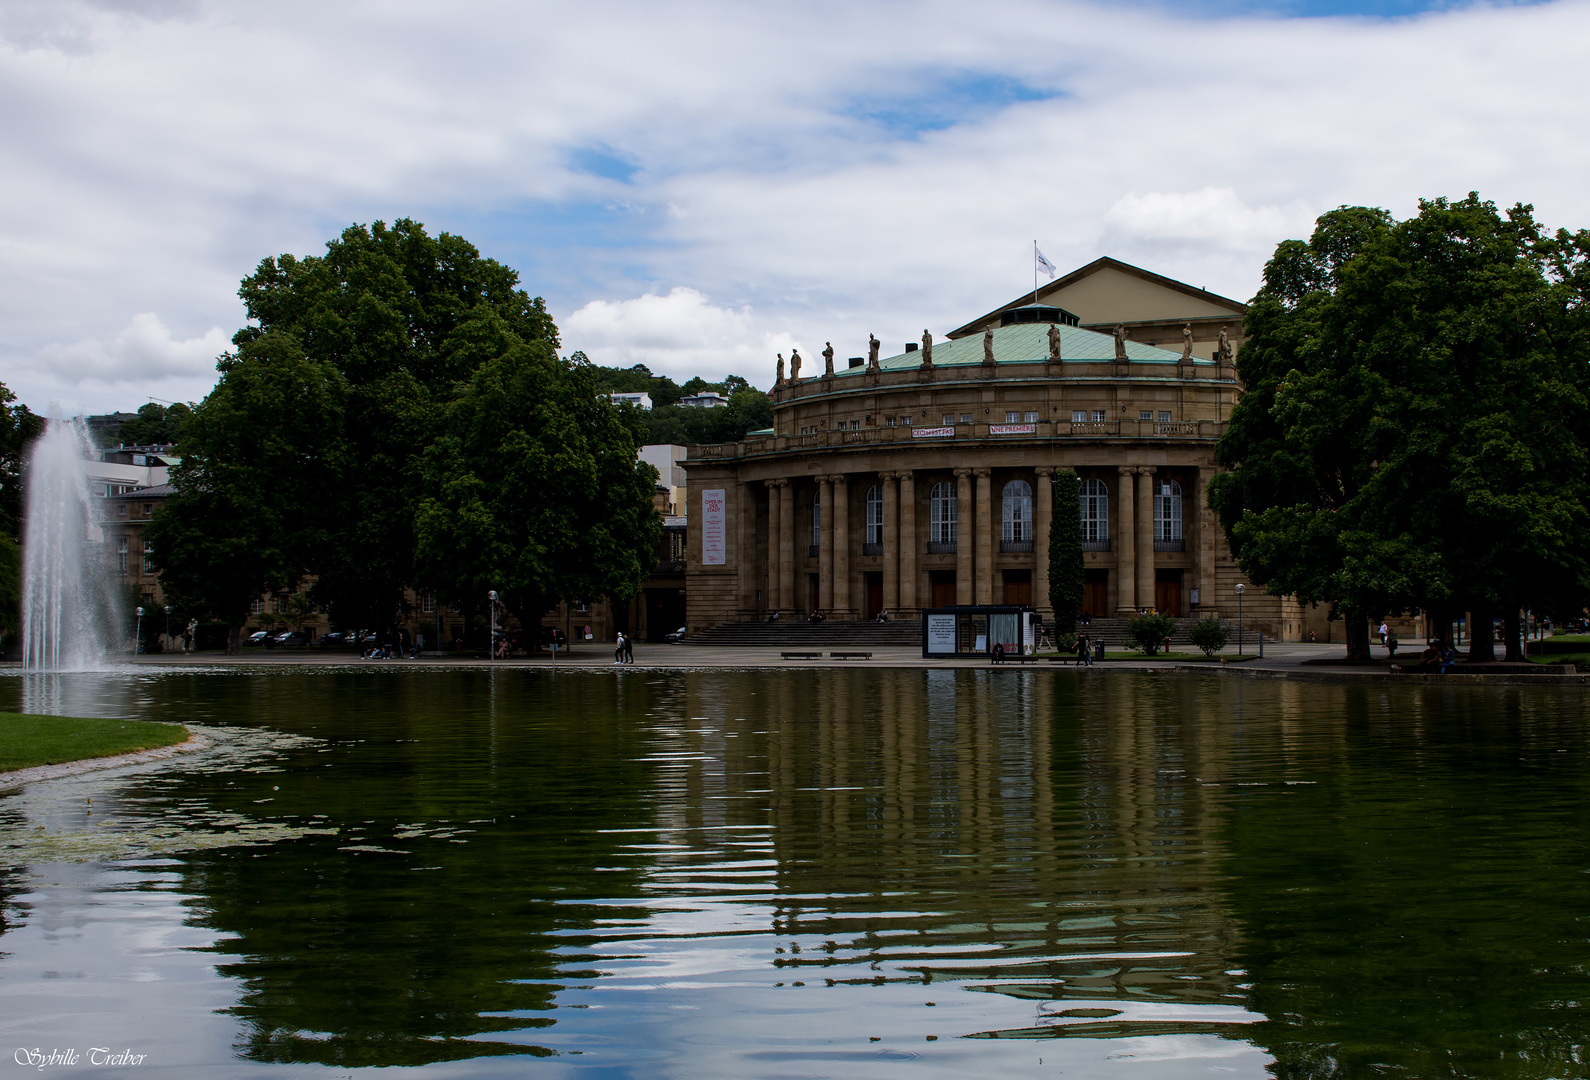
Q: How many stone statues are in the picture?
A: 10